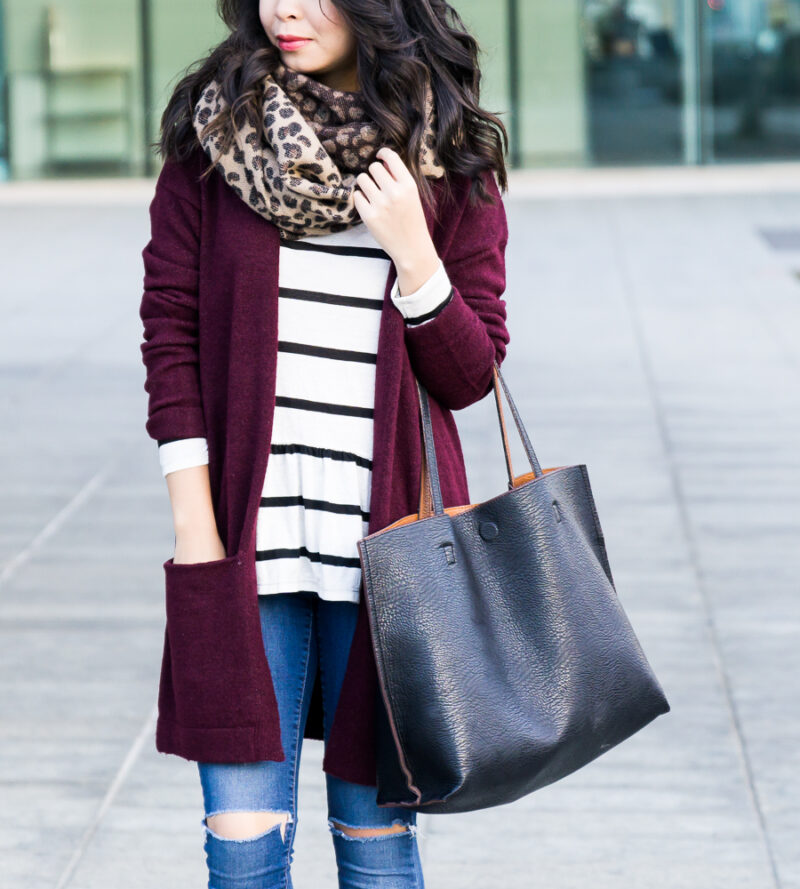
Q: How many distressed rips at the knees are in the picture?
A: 2